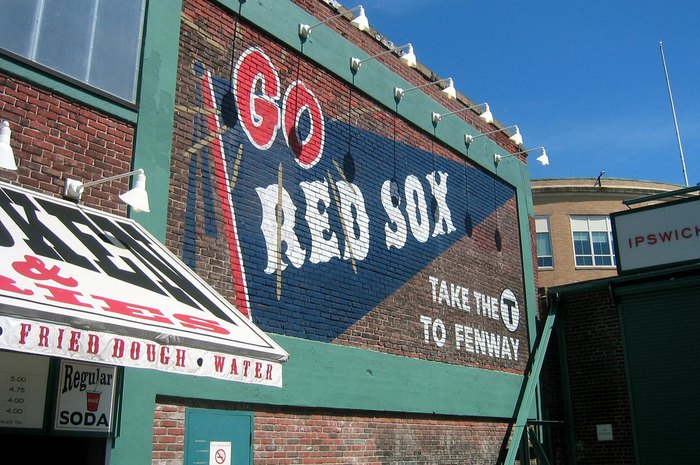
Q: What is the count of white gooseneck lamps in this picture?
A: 8